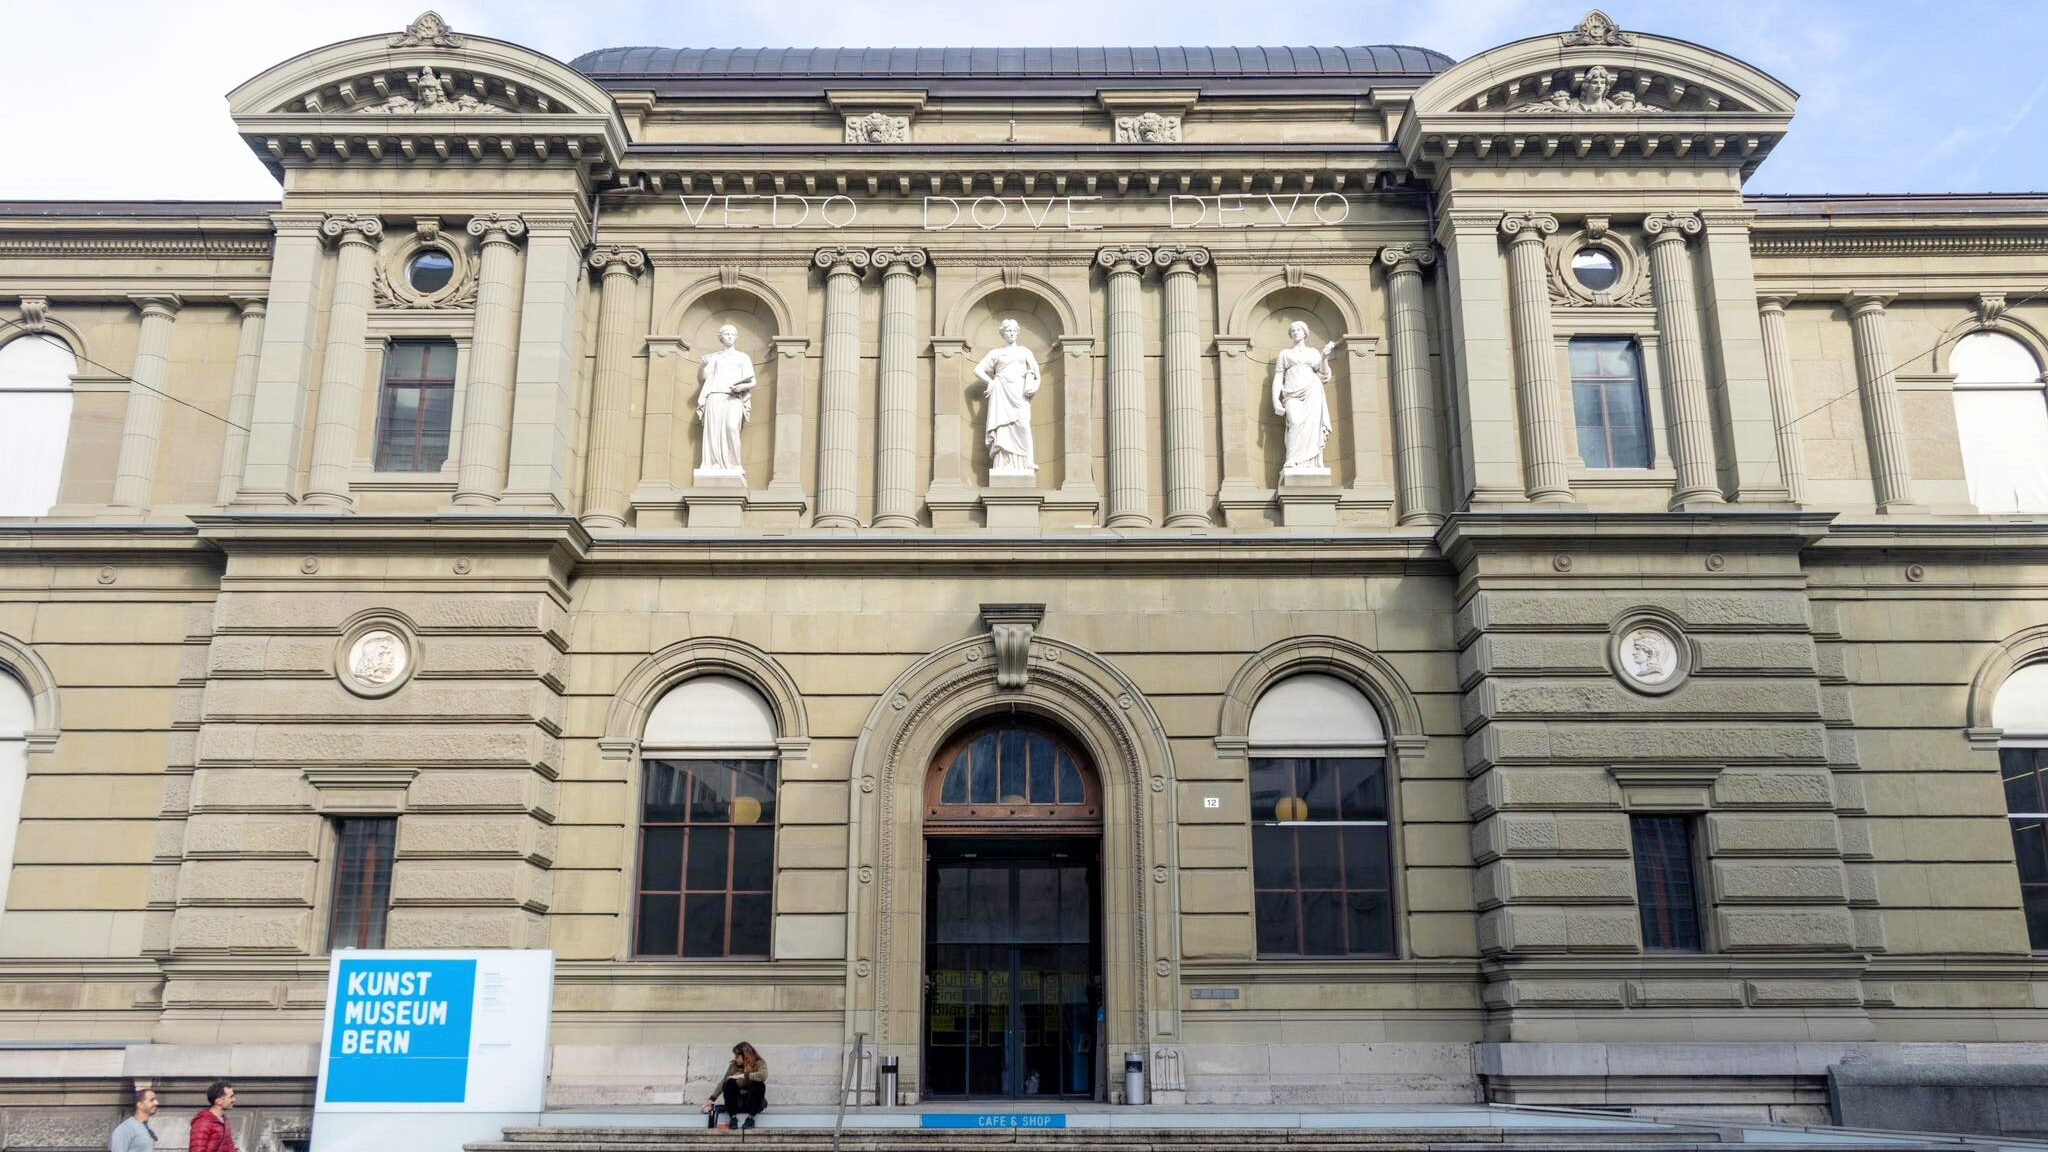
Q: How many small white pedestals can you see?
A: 3